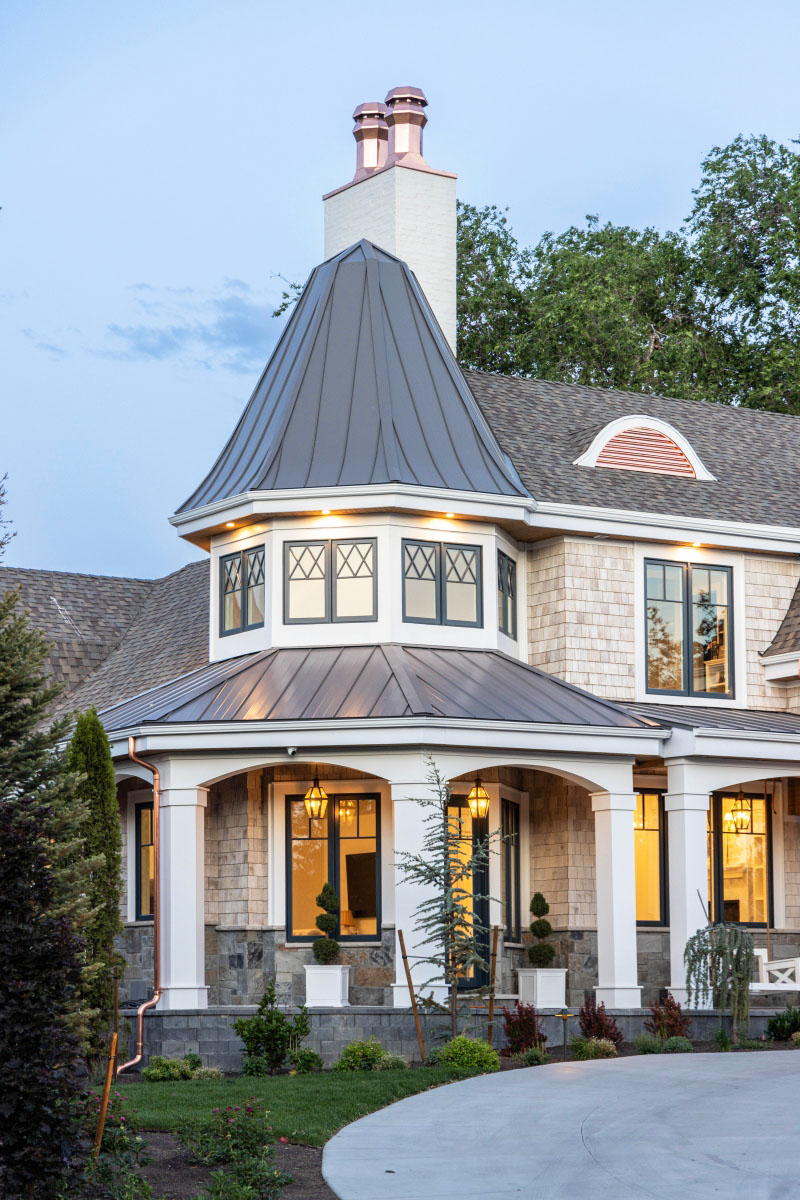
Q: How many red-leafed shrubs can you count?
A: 3